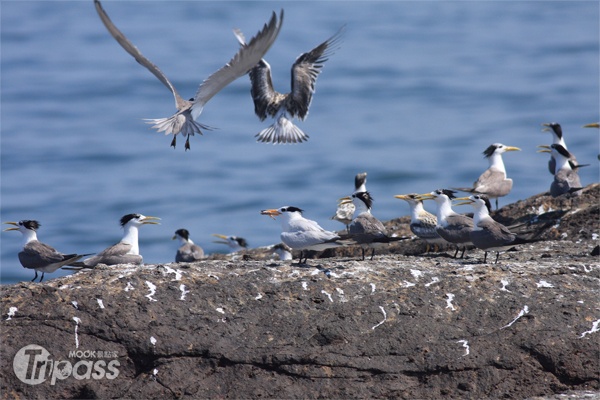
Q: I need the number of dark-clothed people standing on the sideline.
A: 0